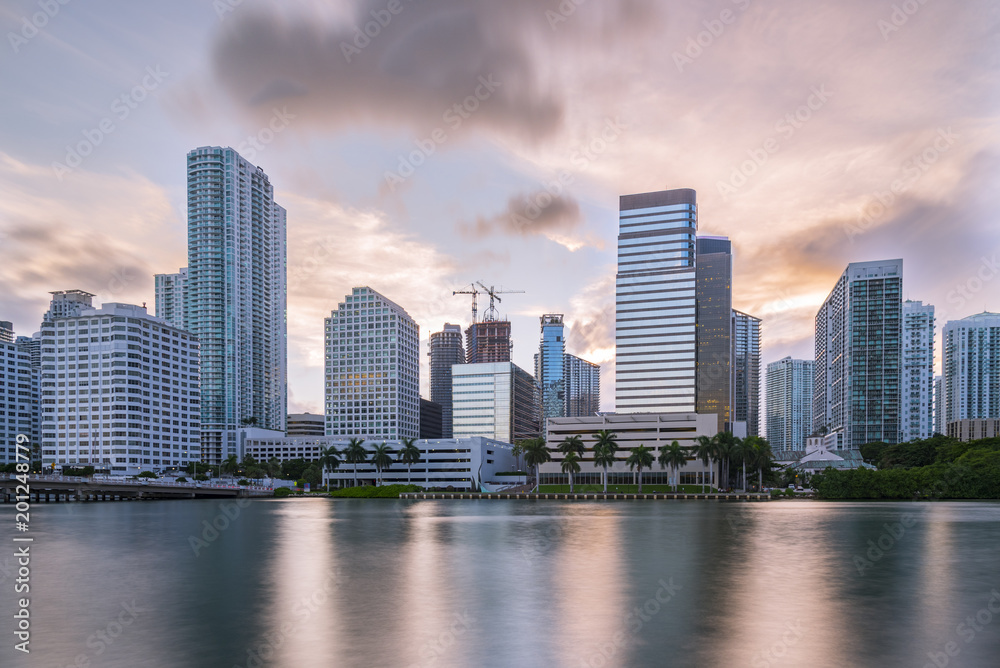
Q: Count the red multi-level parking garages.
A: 0